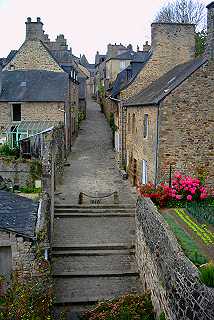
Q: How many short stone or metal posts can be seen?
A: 2